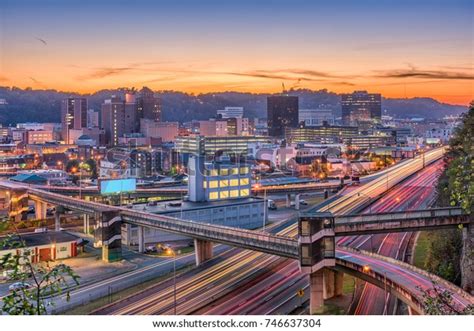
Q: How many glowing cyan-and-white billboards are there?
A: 1